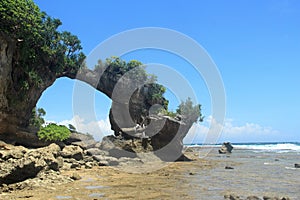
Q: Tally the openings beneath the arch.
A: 1